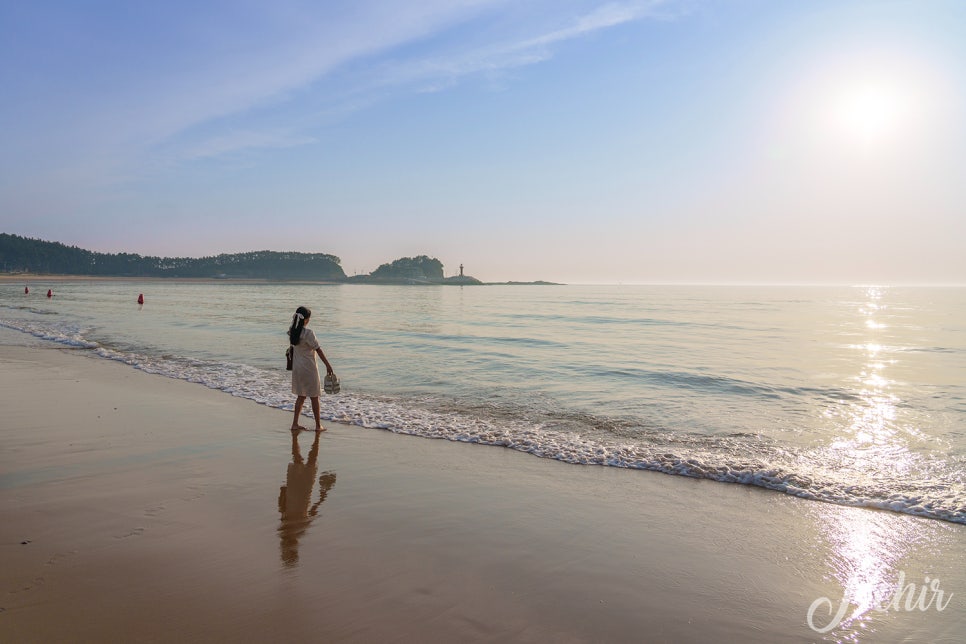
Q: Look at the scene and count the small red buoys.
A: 3